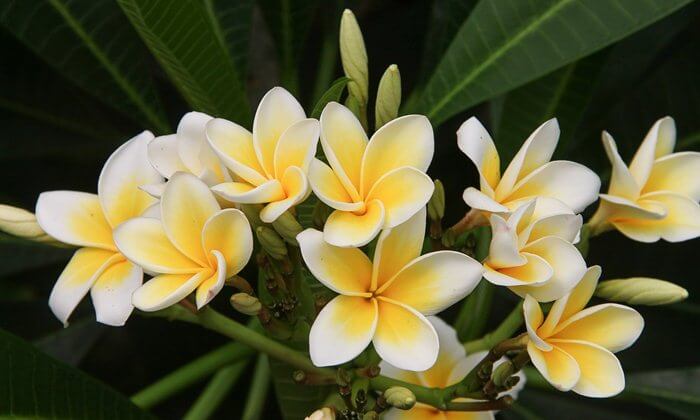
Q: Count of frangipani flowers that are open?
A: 11